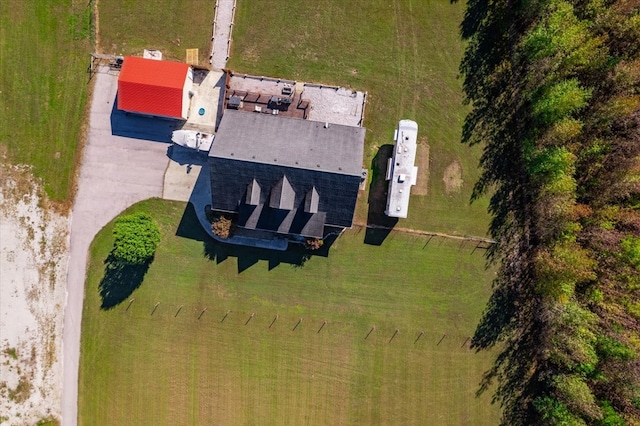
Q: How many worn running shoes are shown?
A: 0